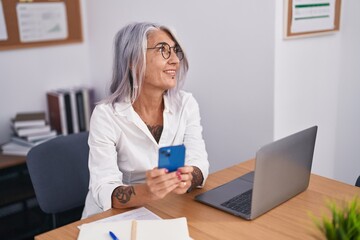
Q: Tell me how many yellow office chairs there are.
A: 0